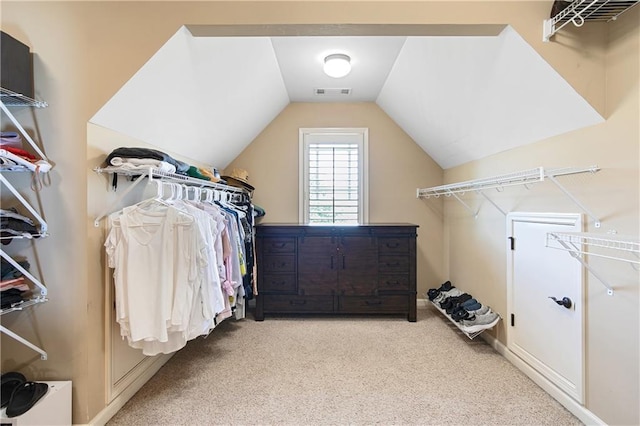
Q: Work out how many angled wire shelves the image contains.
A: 1